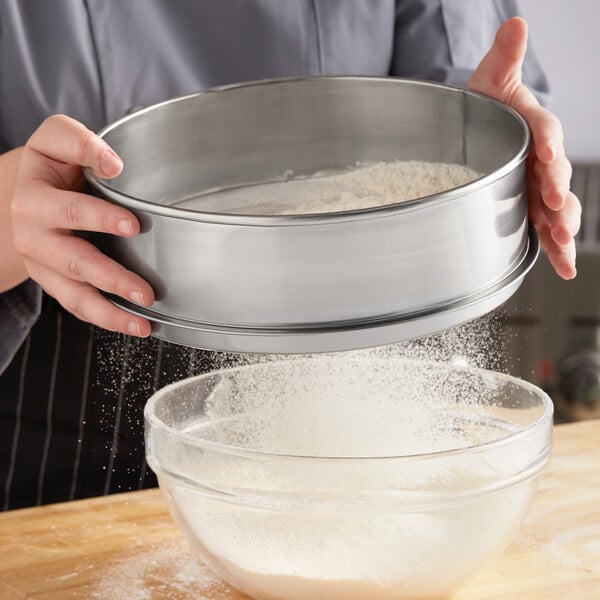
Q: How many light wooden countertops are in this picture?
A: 1